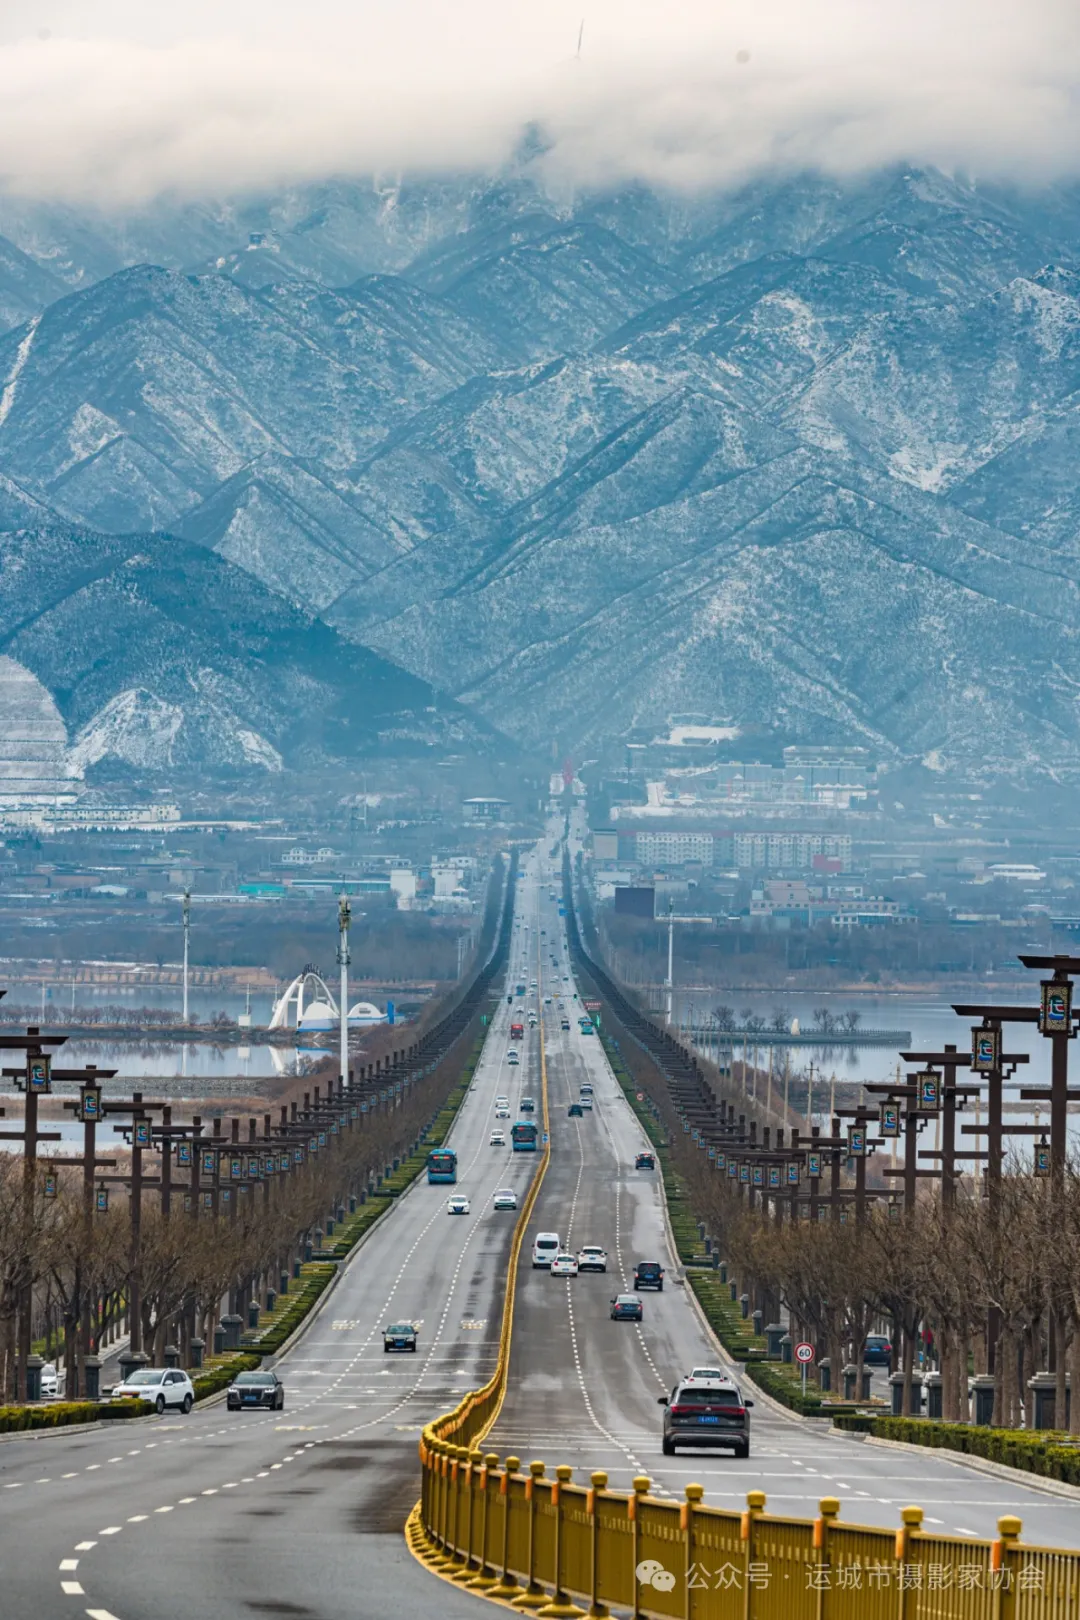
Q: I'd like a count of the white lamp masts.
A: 3